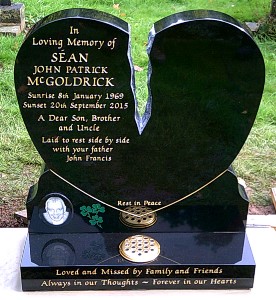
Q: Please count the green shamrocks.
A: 3